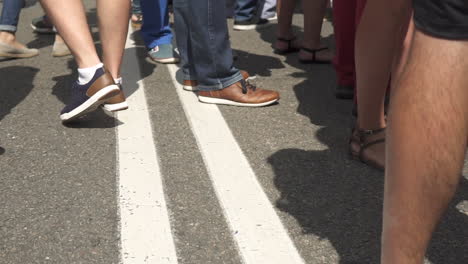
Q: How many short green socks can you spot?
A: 0